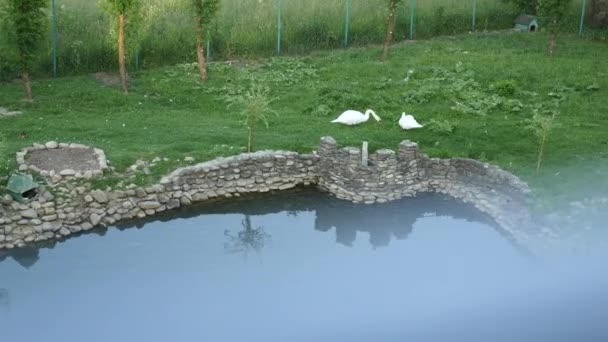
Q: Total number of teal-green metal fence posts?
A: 8